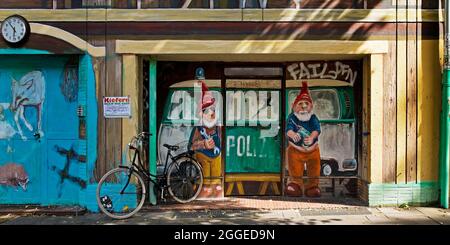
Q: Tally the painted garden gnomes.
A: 2